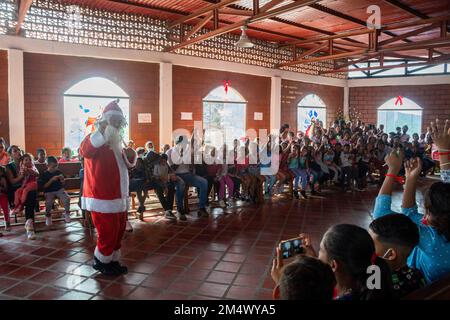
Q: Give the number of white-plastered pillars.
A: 4